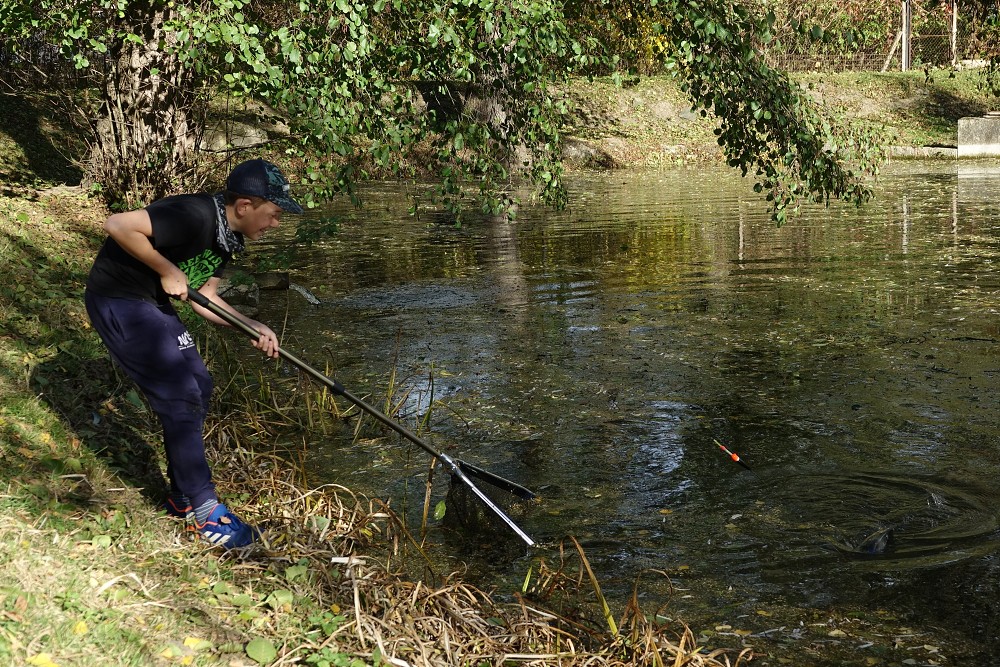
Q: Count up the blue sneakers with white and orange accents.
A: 2